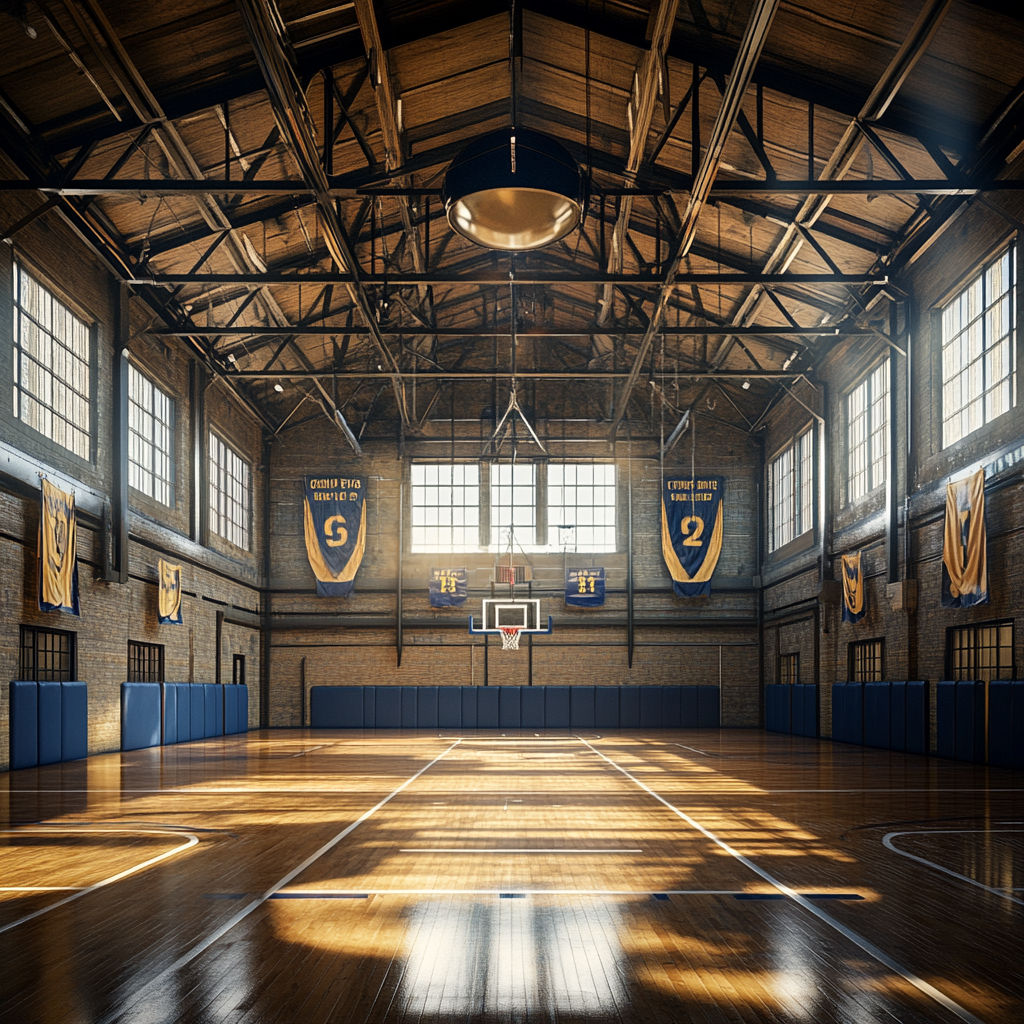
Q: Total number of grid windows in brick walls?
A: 14